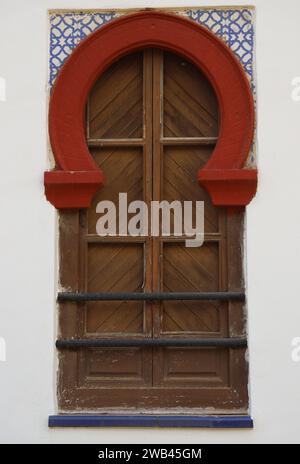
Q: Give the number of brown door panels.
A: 8